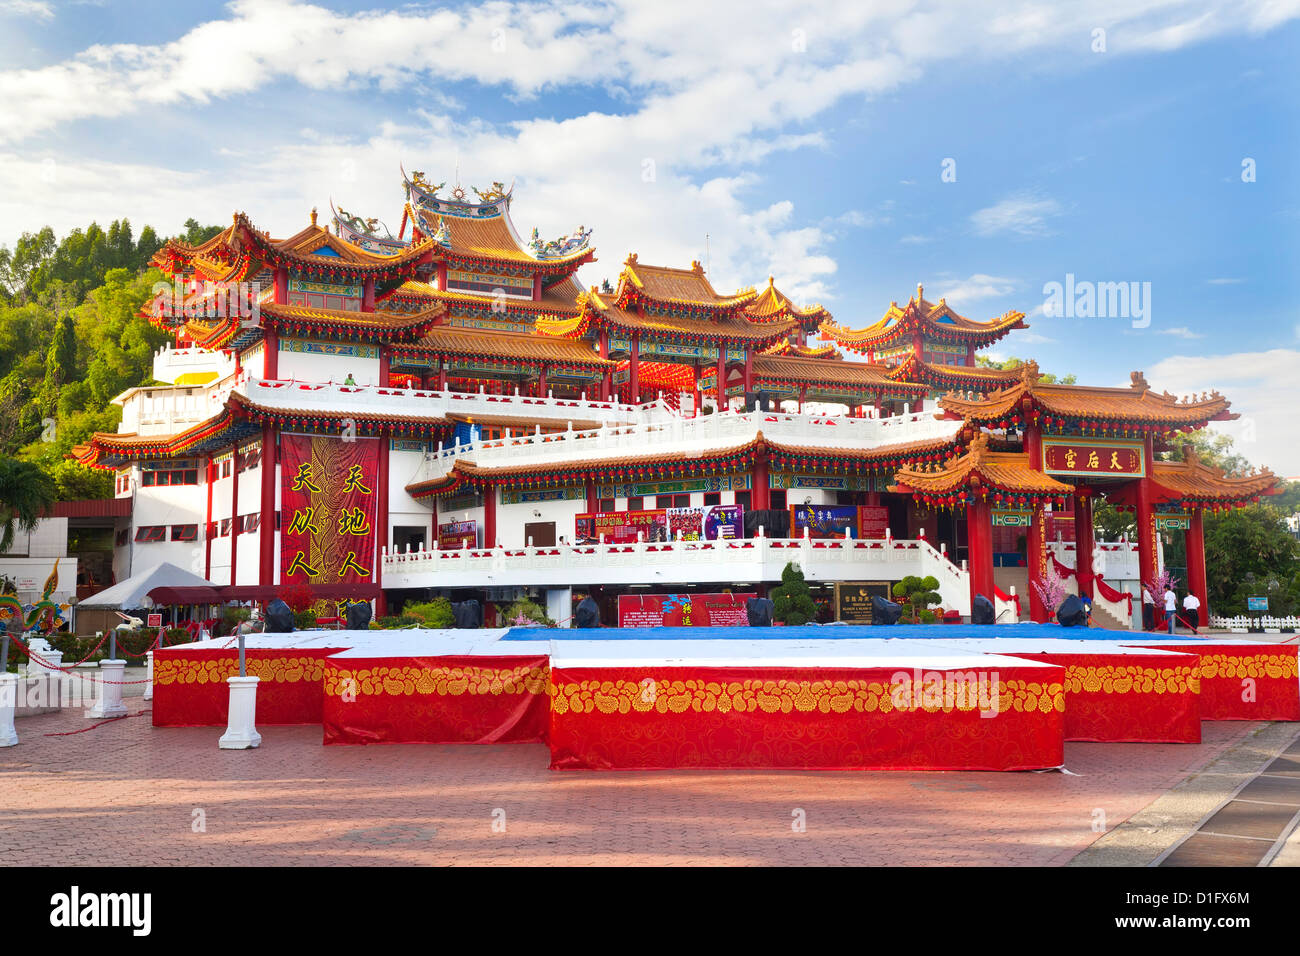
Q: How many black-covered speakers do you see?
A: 8